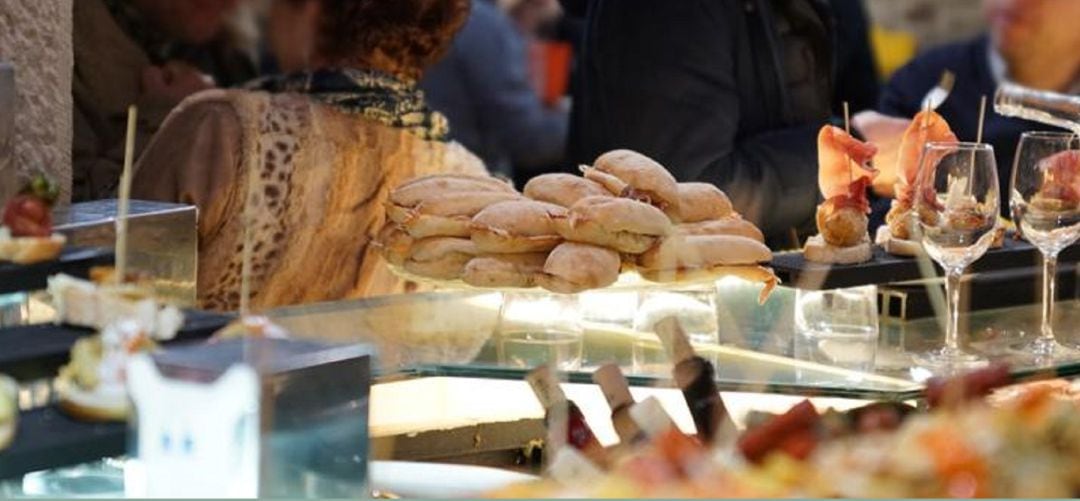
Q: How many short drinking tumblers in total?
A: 3